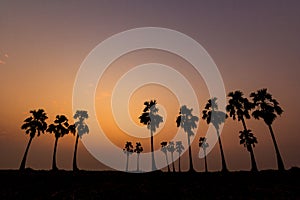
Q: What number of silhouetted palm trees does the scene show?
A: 15